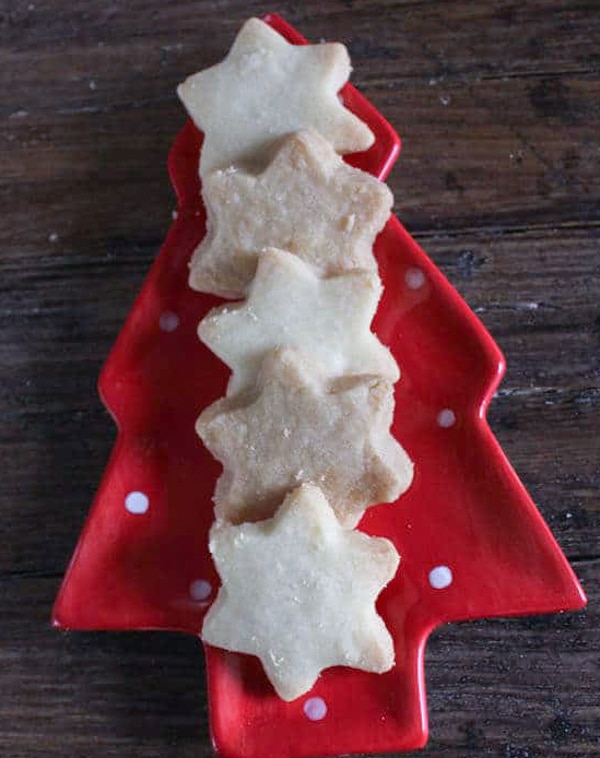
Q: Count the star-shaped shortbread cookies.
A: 5